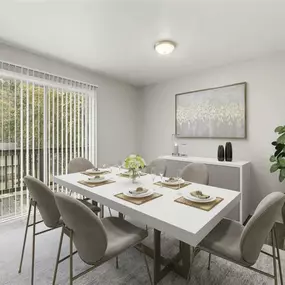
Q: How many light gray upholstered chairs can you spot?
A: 6